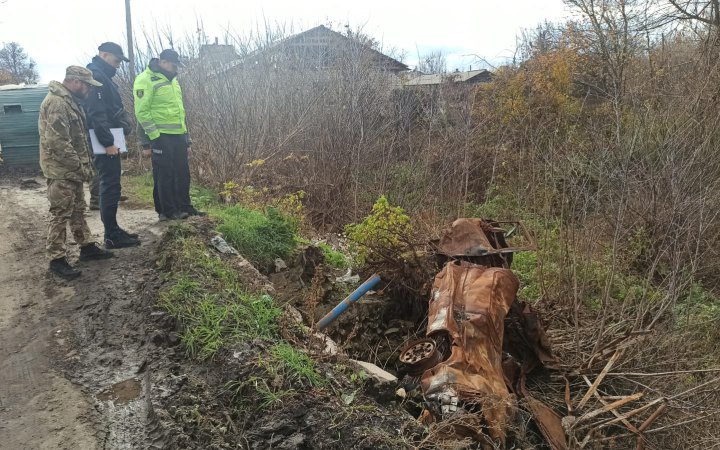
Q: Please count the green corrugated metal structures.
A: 1